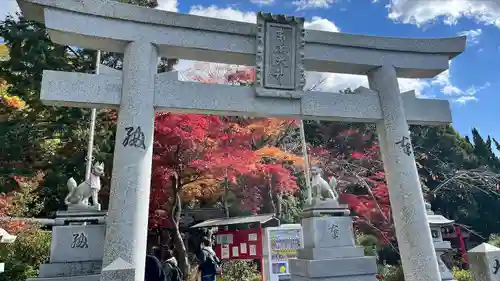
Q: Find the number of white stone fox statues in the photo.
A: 2